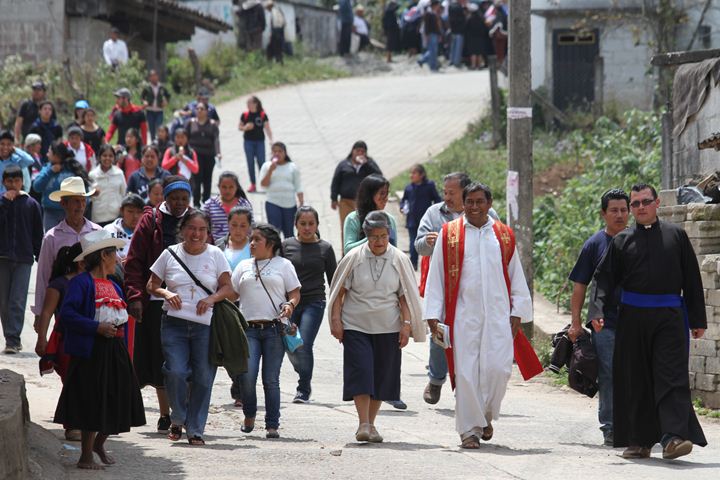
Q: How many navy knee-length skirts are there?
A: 1